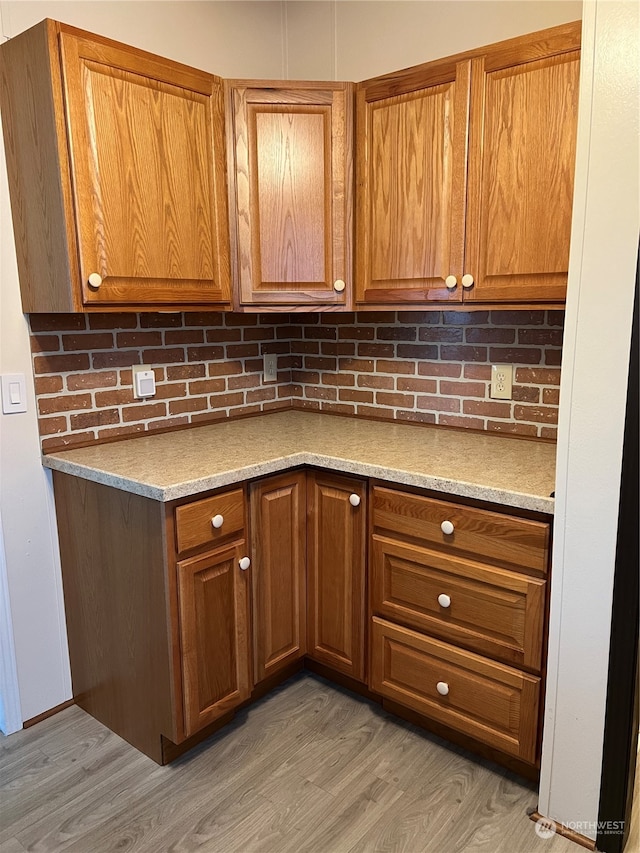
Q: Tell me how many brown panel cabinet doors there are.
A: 7